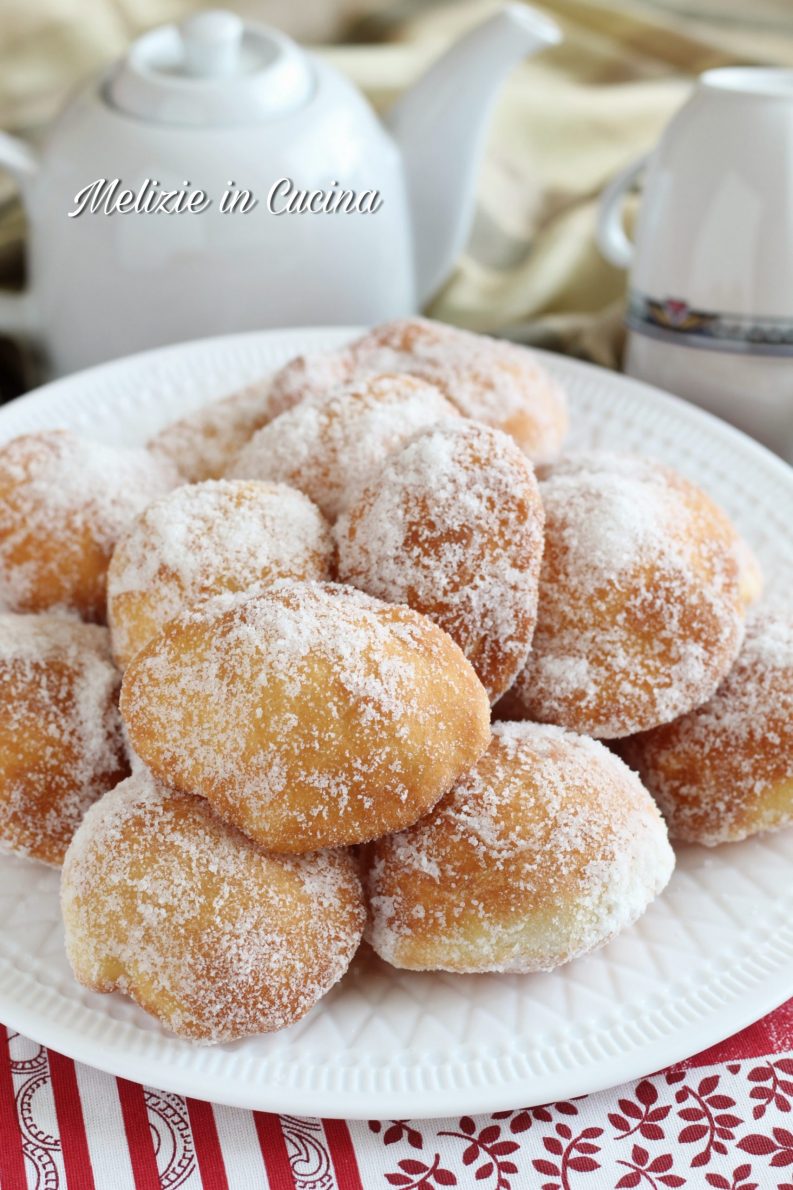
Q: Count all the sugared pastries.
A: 12